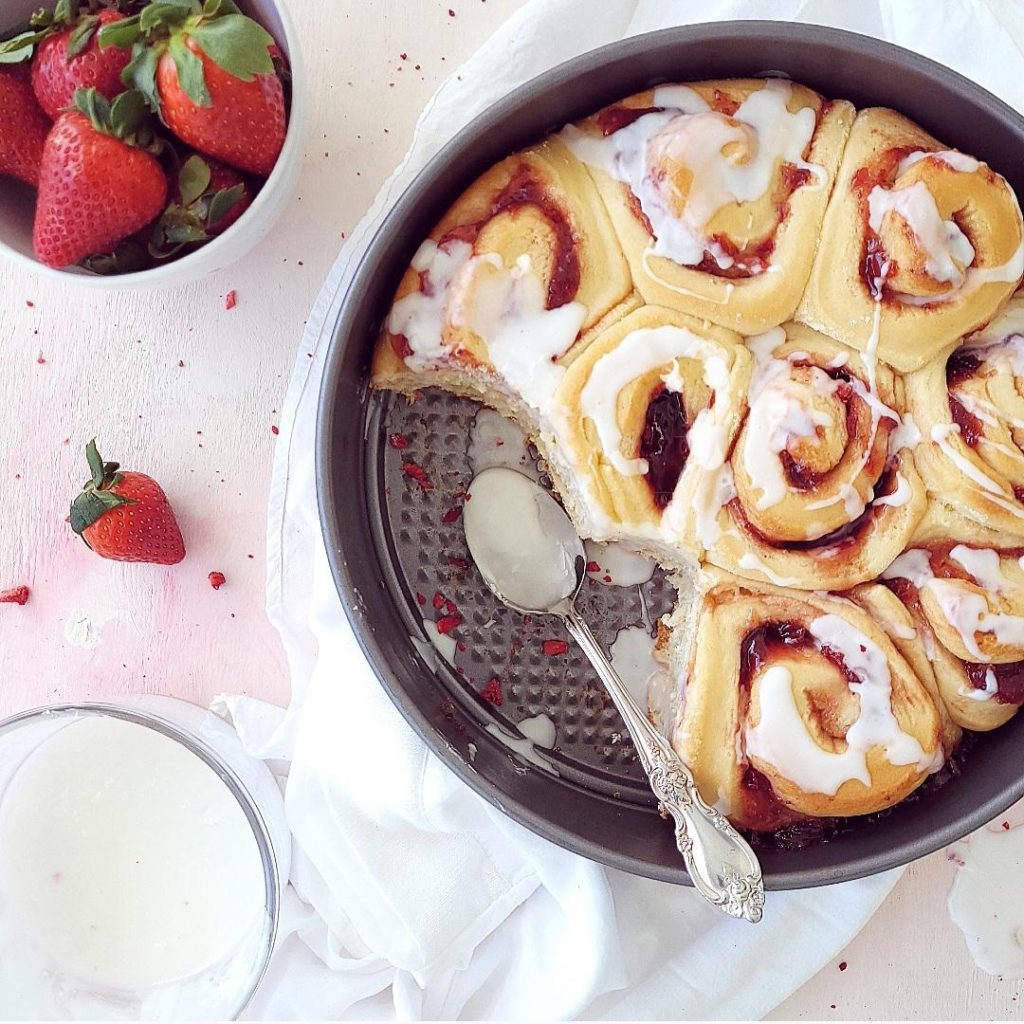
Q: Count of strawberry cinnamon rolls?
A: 8